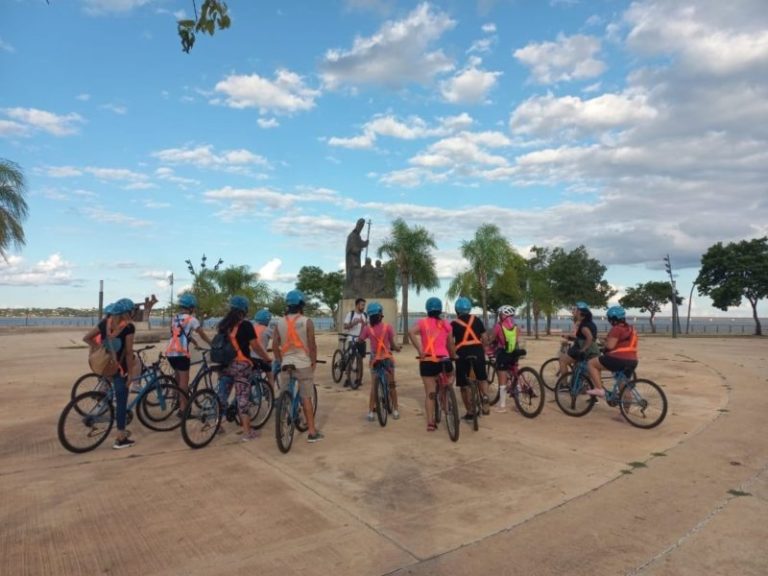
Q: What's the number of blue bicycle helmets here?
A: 11